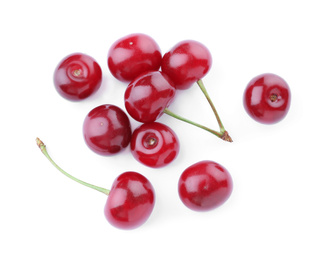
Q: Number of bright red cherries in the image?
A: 9